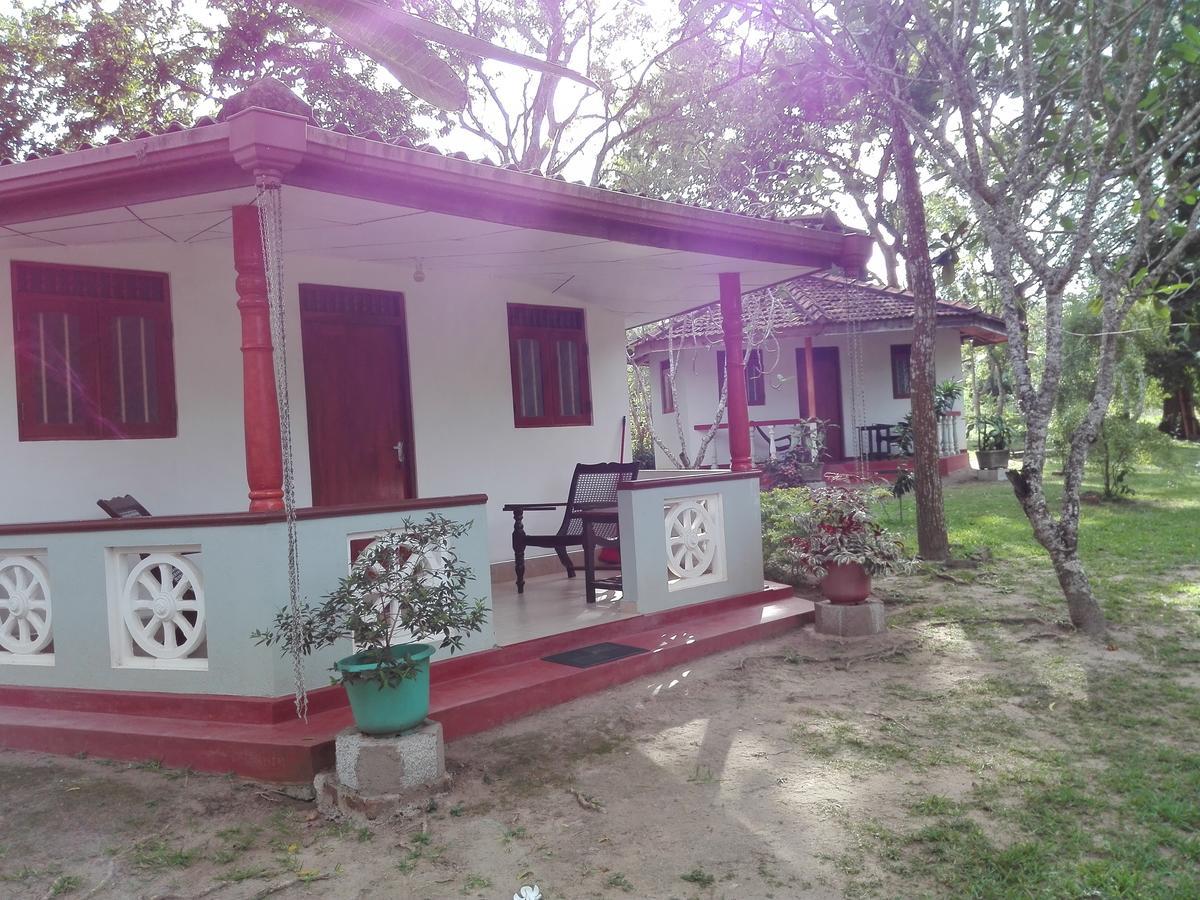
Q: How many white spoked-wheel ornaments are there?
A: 4